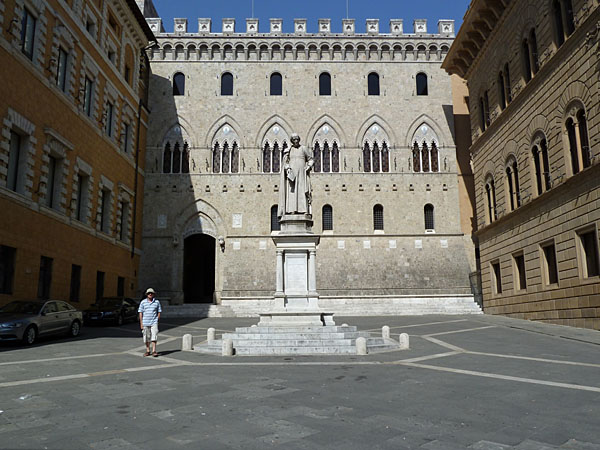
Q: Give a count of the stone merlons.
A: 13